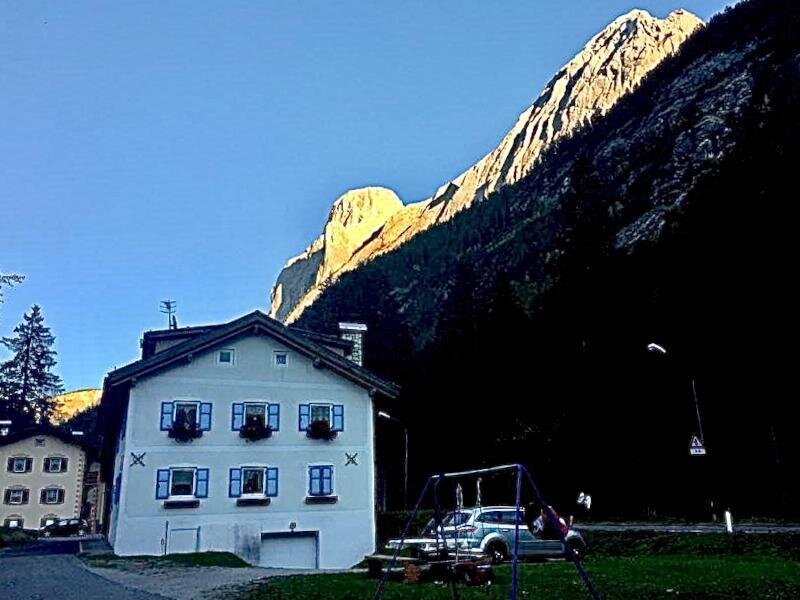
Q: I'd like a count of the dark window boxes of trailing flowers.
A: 3